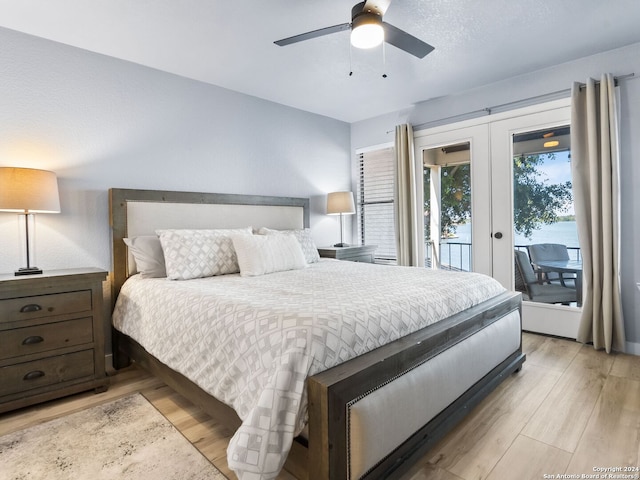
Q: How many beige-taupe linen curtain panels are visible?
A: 2